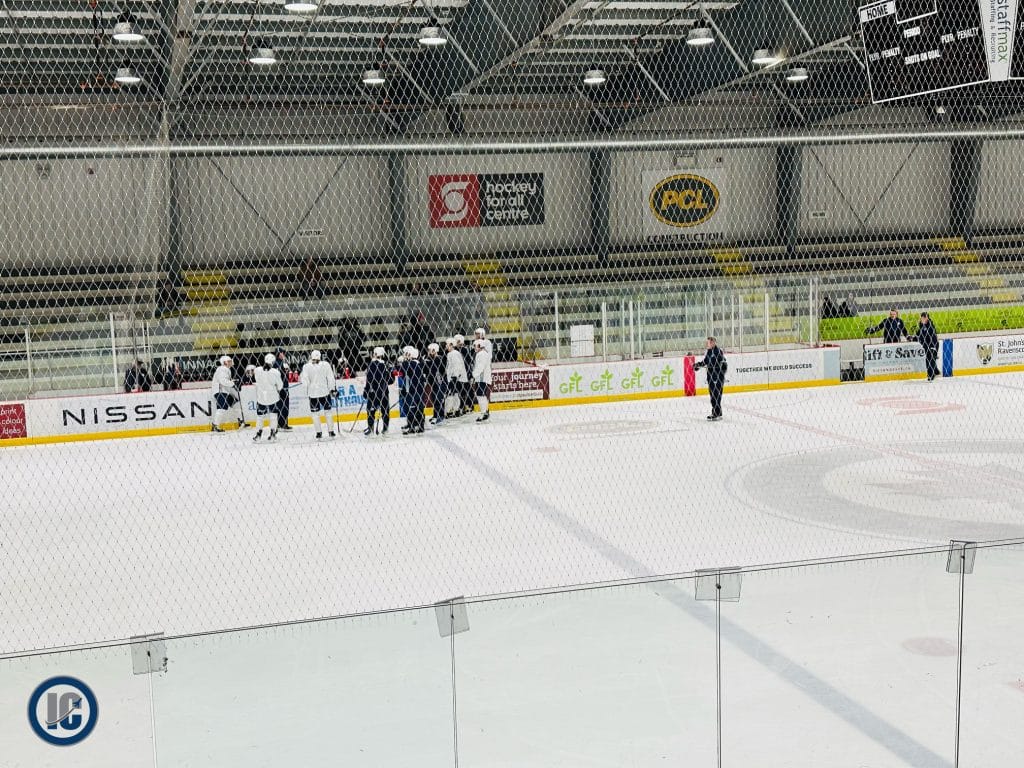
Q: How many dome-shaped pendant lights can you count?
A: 10